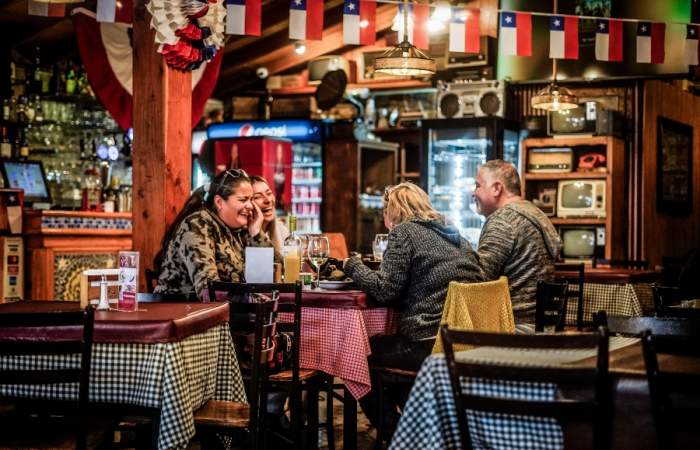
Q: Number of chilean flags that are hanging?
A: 12